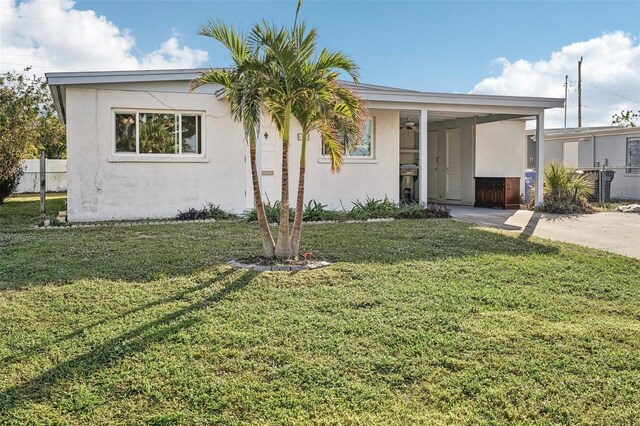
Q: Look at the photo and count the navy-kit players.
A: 0